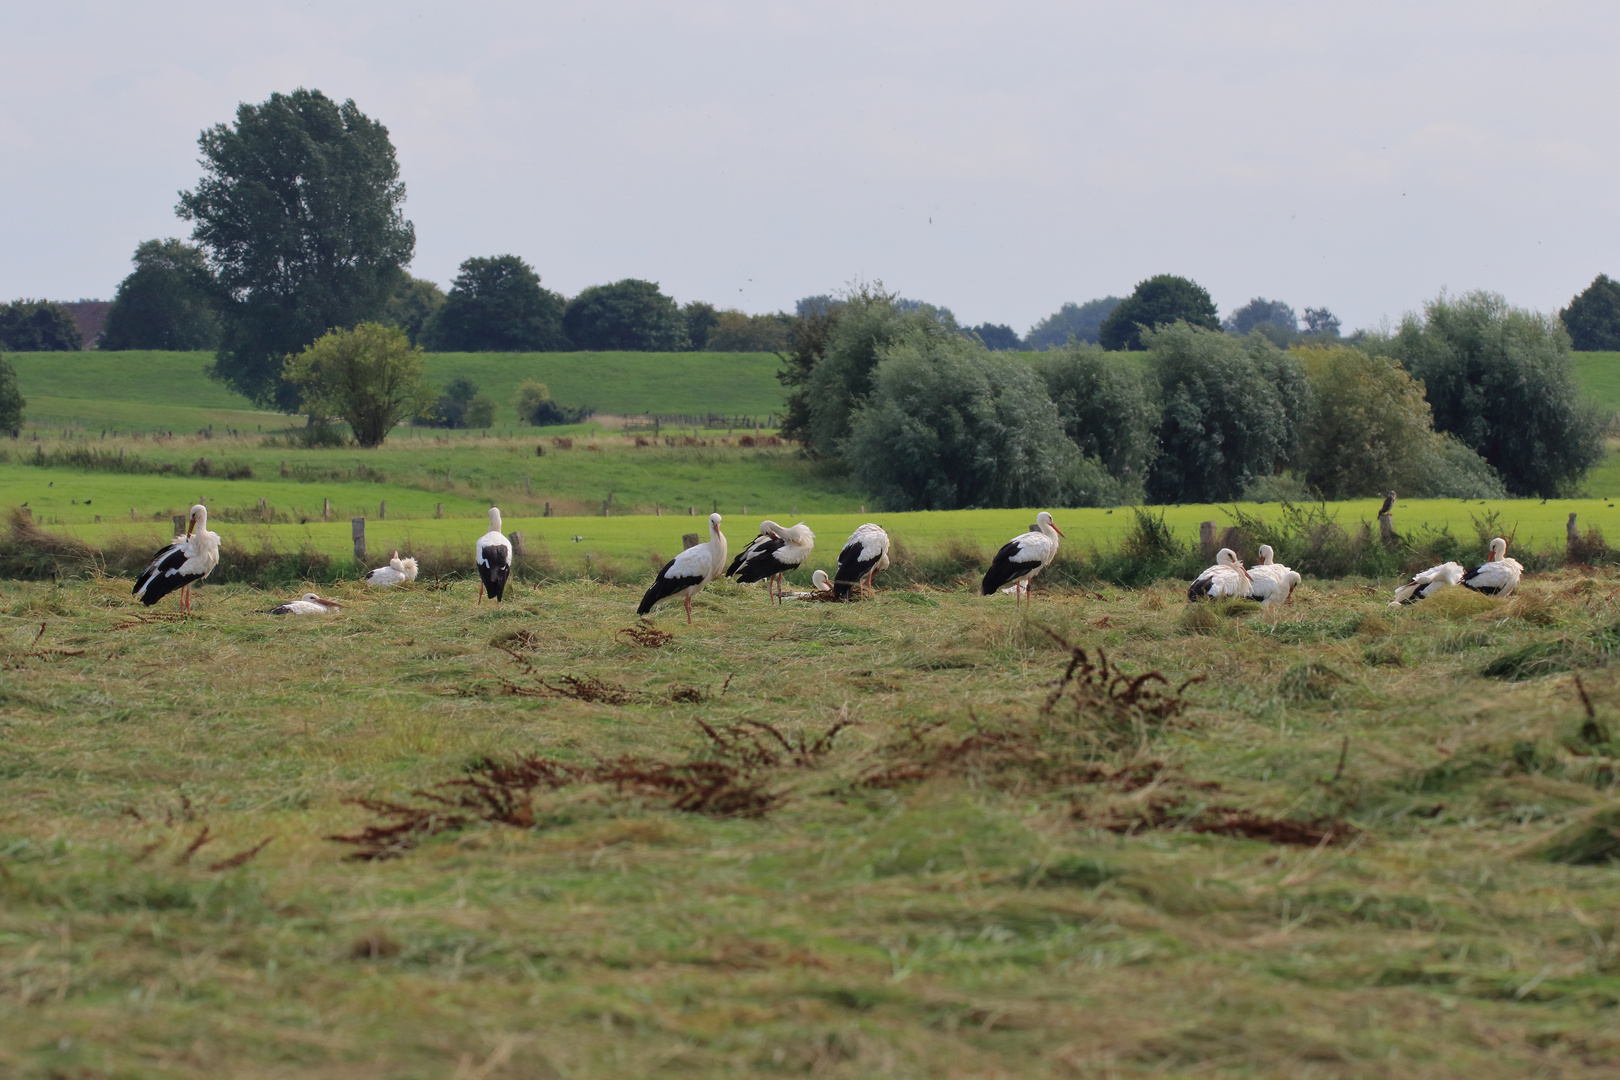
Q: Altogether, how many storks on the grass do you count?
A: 14